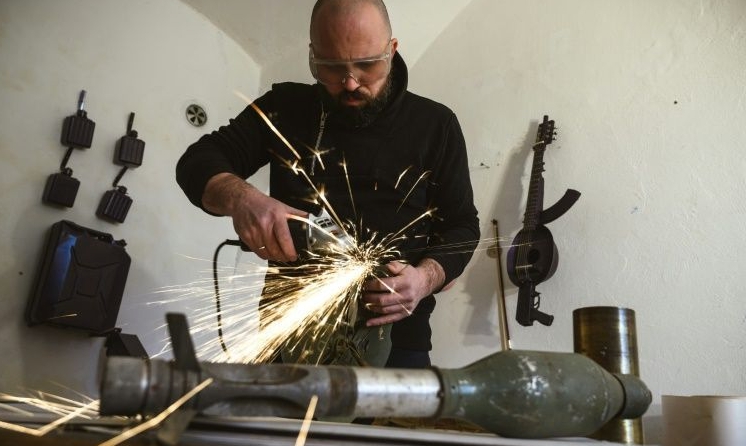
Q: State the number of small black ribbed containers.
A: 4